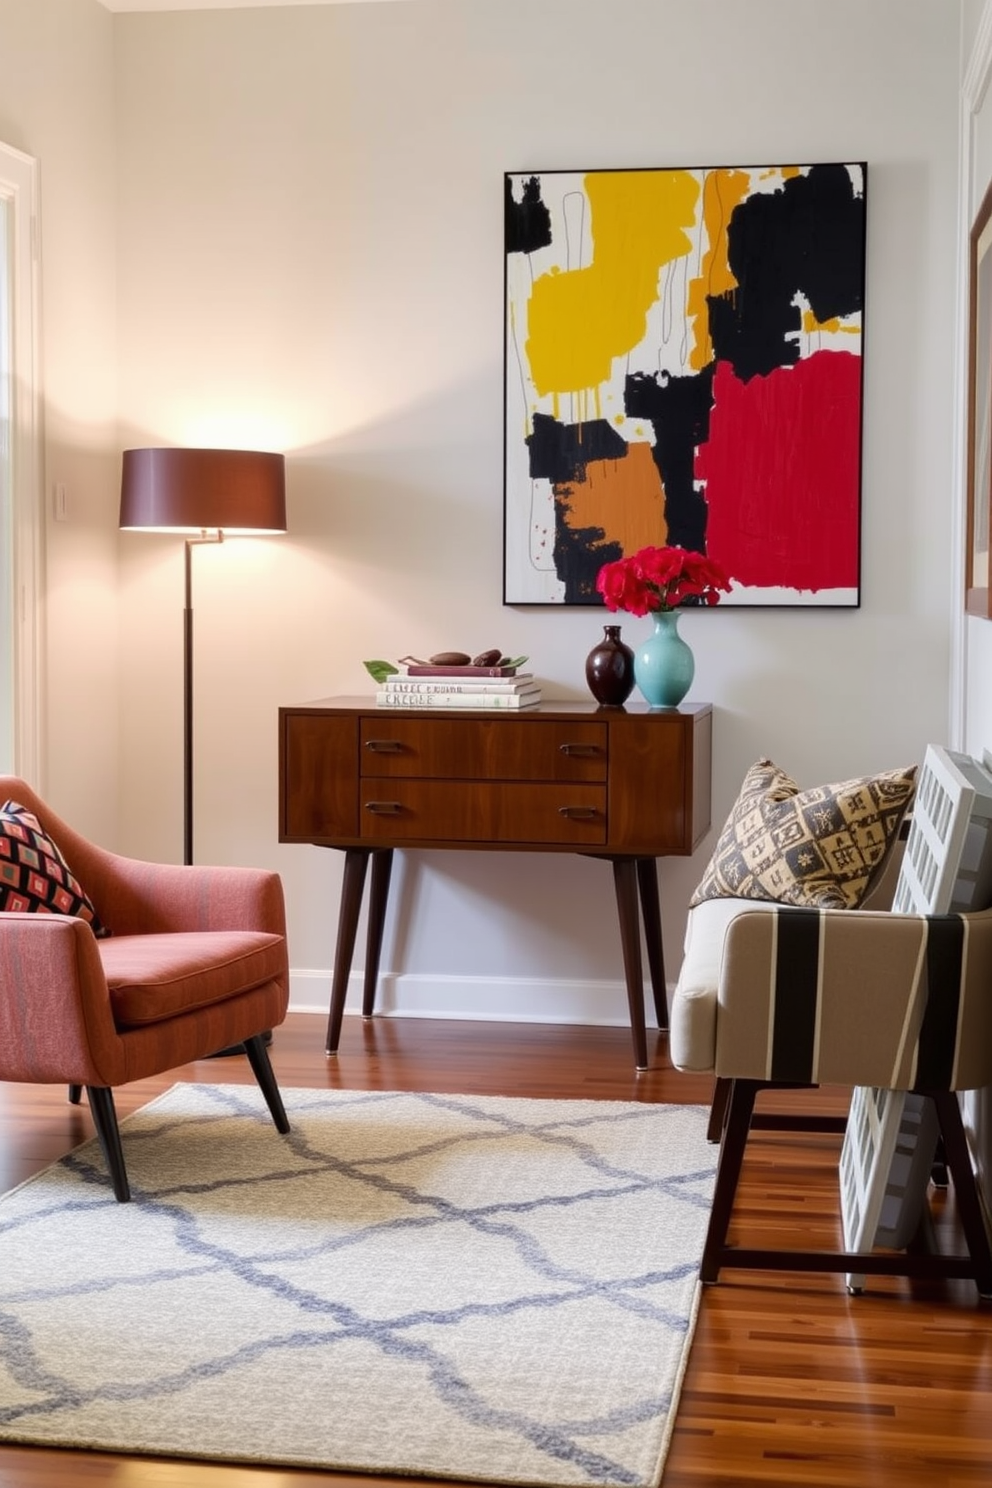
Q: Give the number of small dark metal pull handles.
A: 4